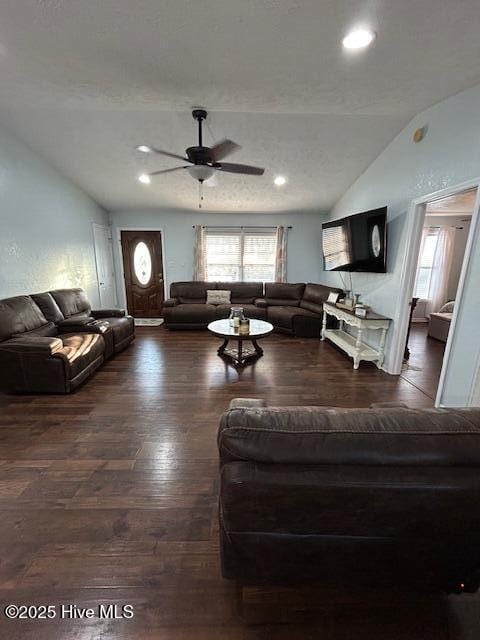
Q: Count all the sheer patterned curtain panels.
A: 2